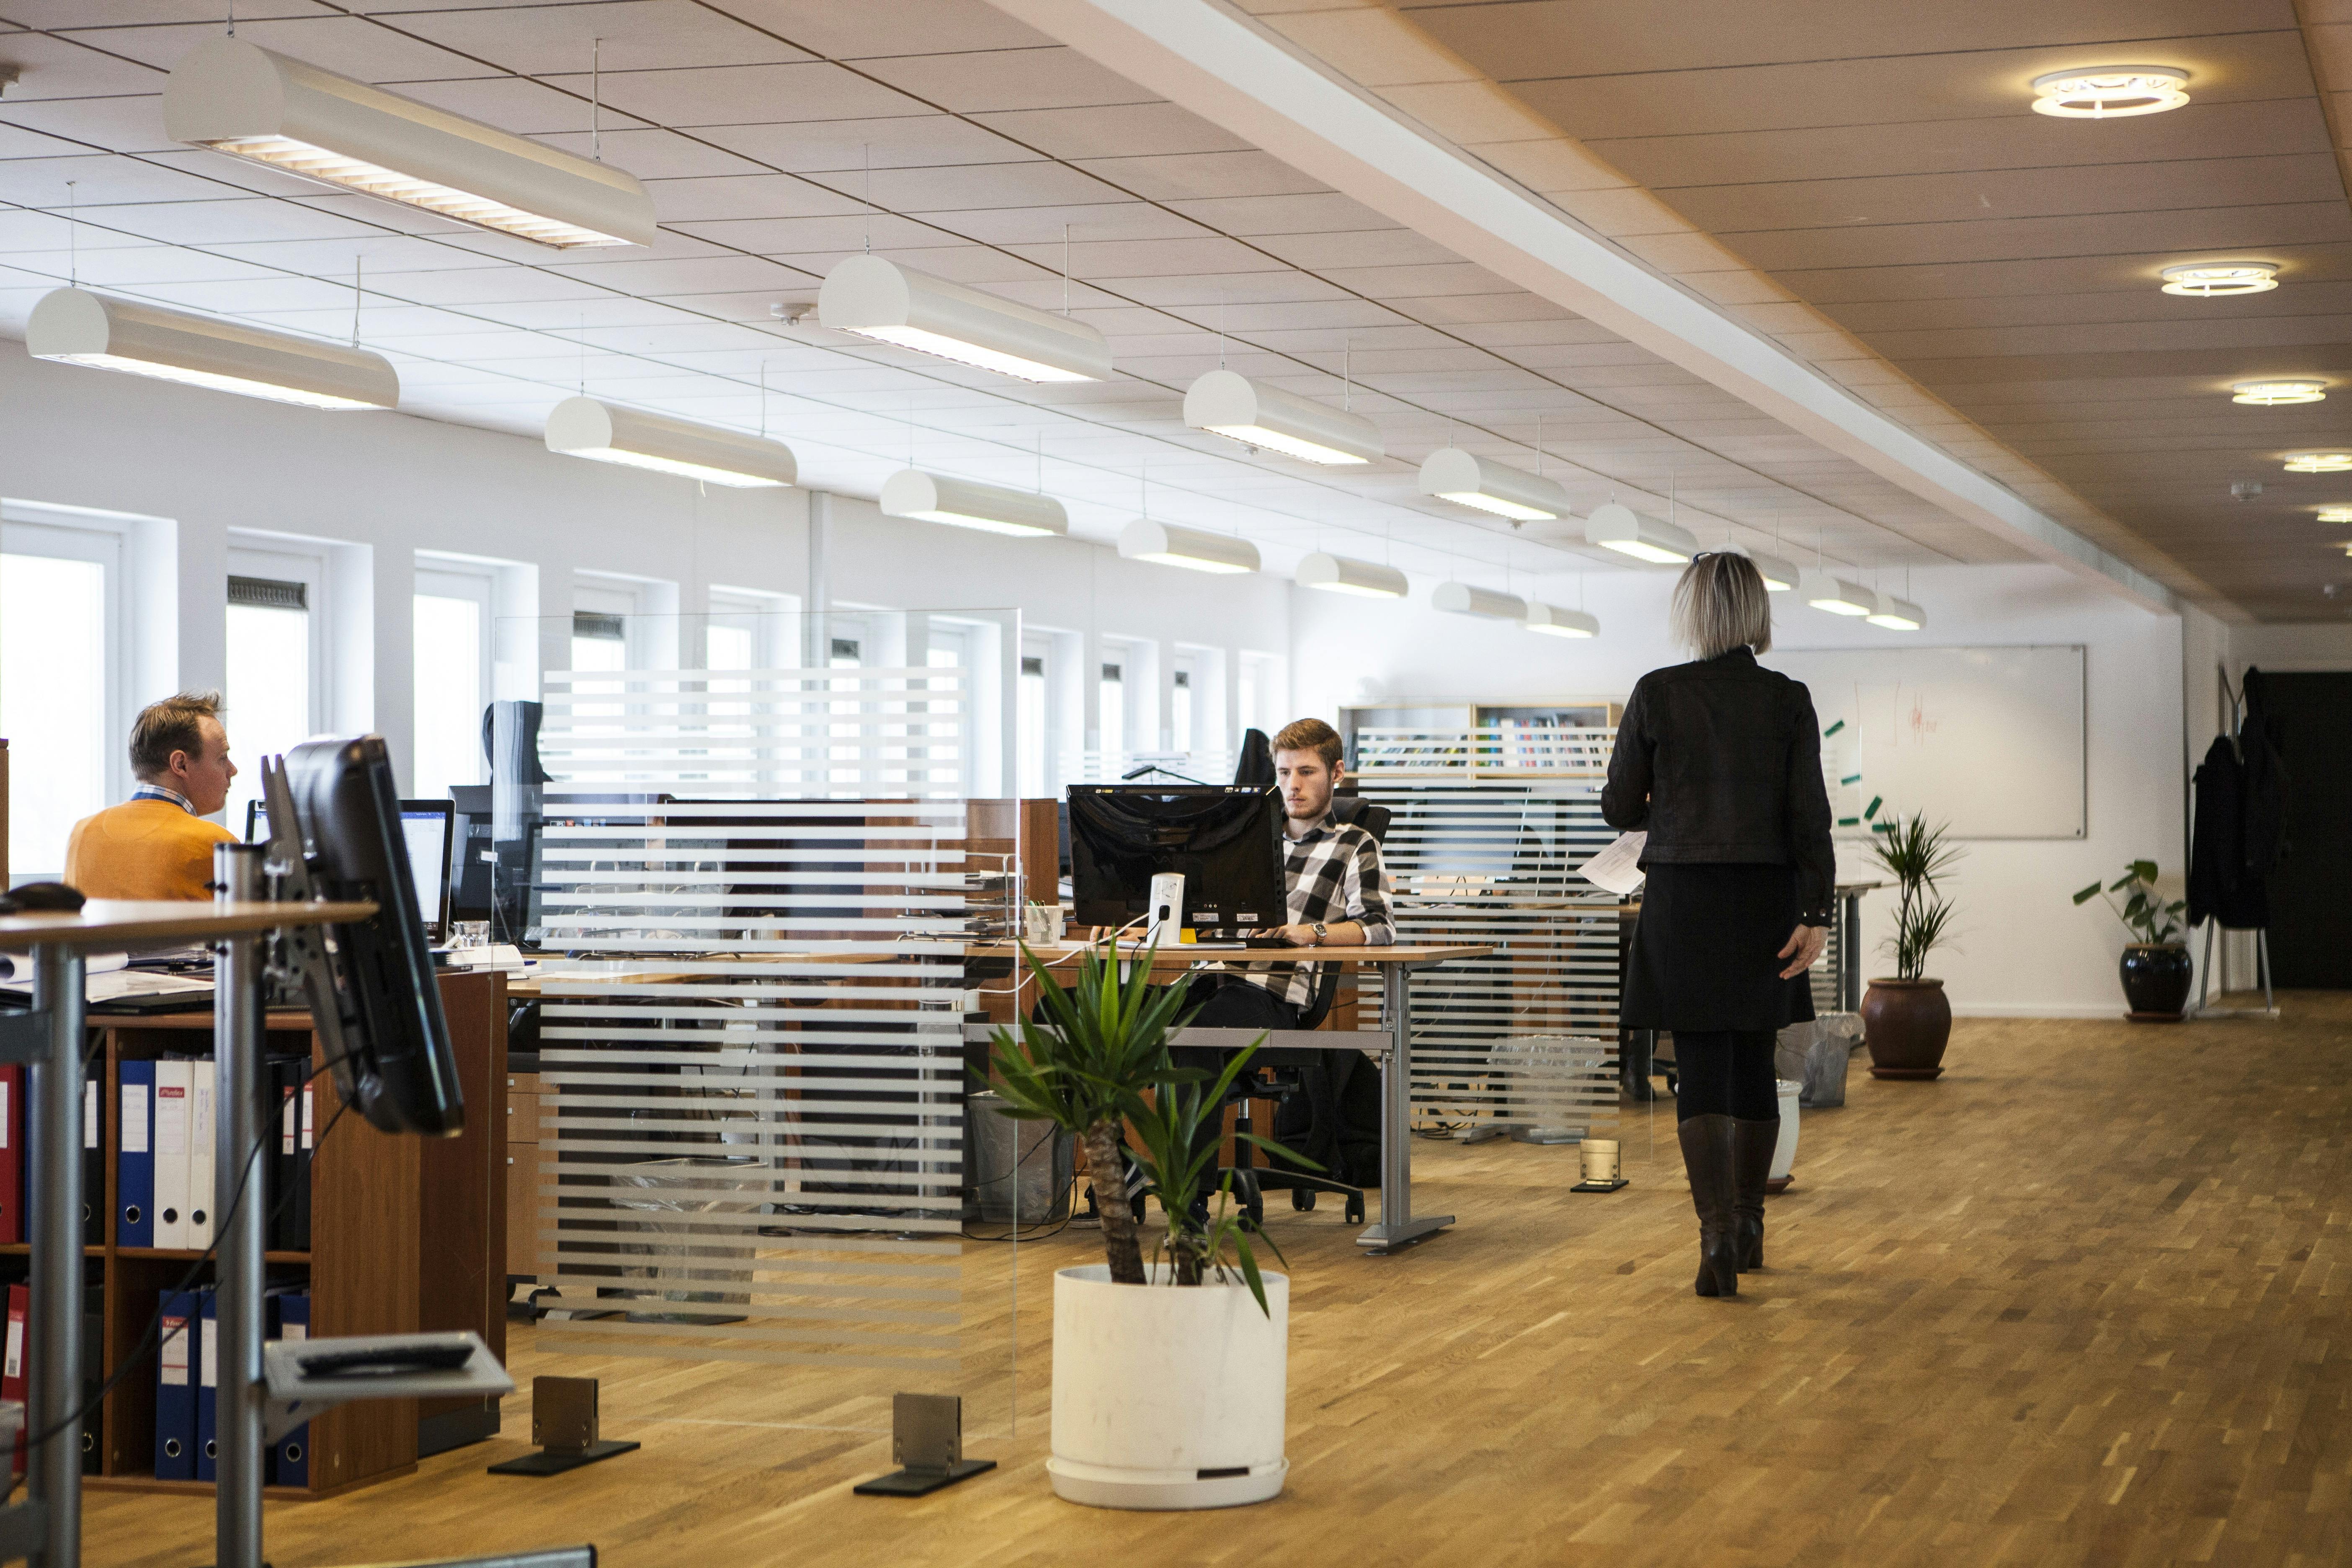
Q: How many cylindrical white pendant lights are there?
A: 15